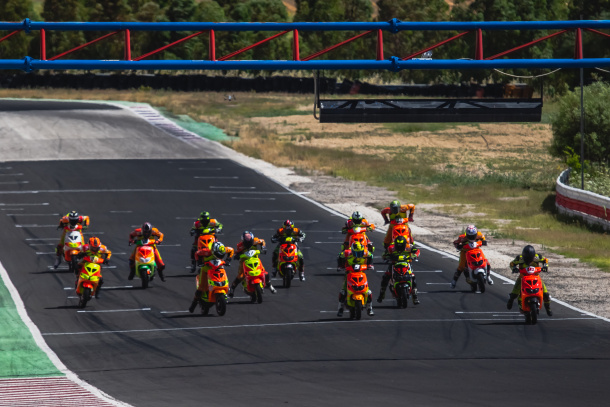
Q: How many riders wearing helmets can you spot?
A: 13